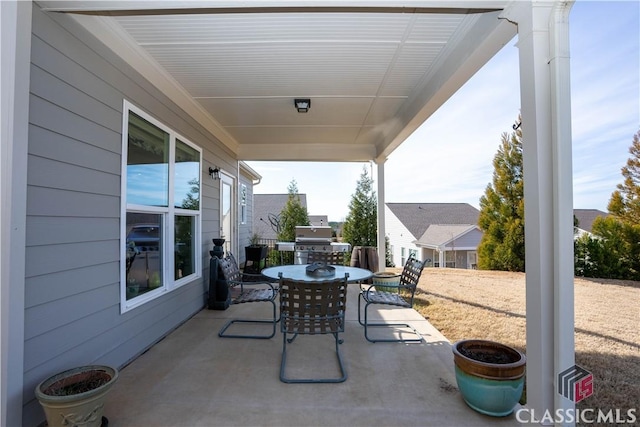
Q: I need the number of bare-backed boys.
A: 0